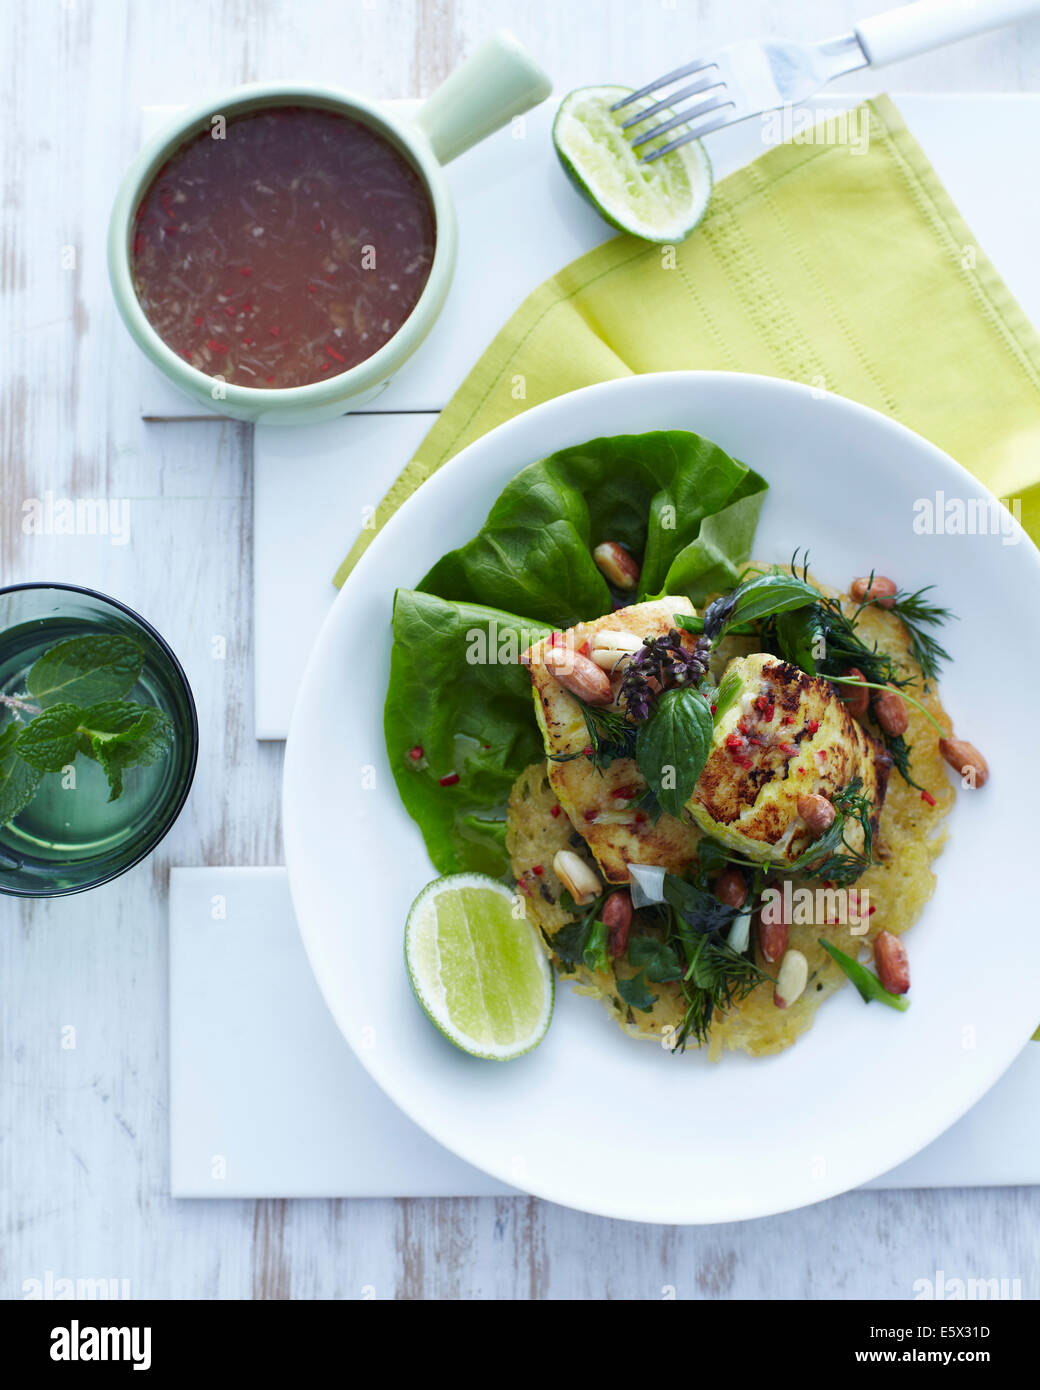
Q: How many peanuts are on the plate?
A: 14